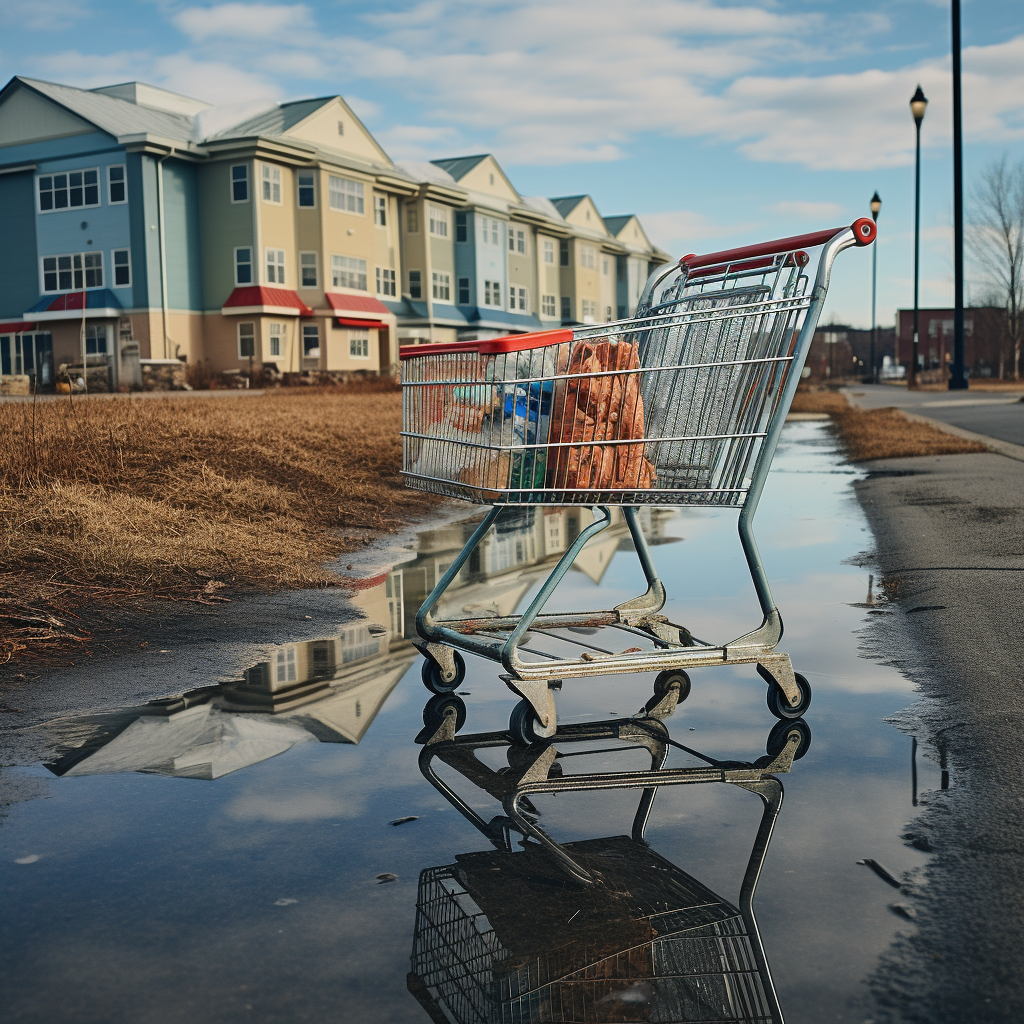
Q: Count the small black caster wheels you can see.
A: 4